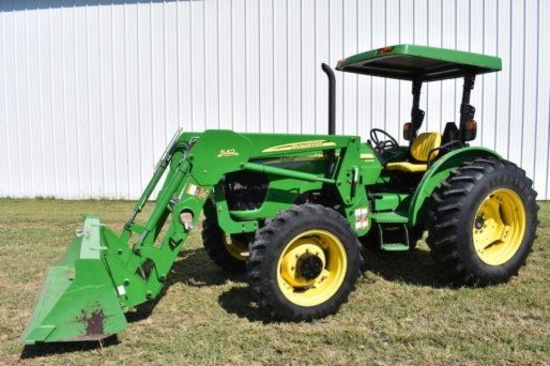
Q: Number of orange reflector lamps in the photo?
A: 4